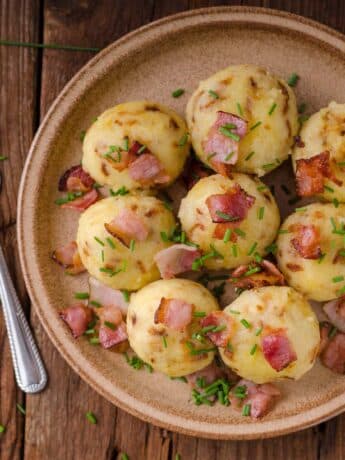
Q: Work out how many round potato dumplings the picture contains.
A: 8